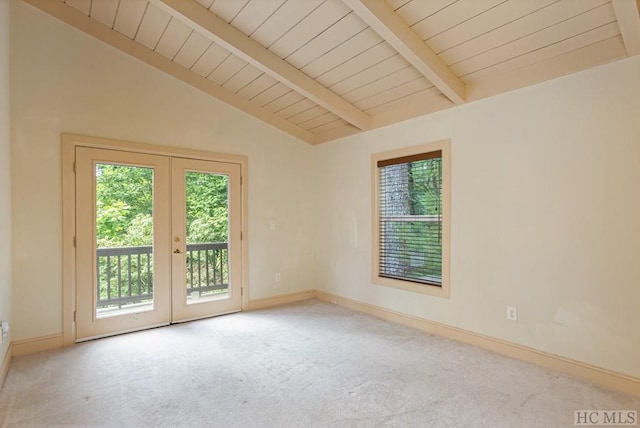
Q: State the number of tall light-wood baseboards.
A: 4